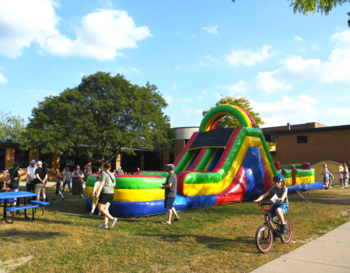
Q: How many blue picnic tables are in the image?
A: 1